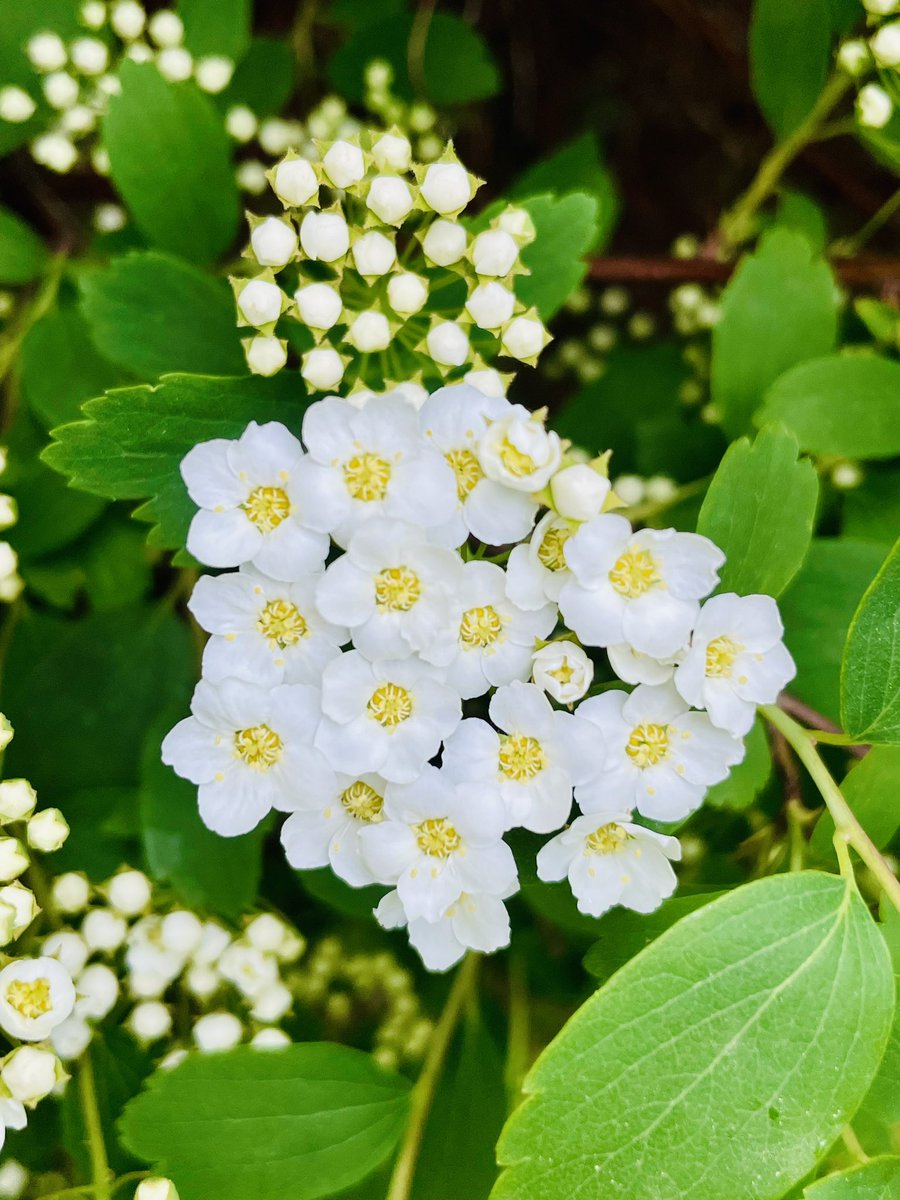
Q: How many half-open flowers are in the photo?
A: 3